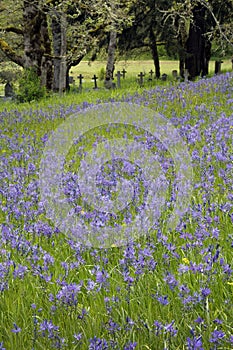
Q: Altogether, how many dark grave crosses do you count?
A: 6